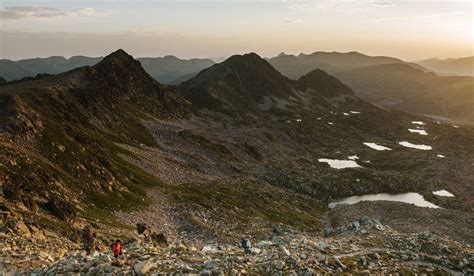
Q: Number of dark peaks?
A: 3